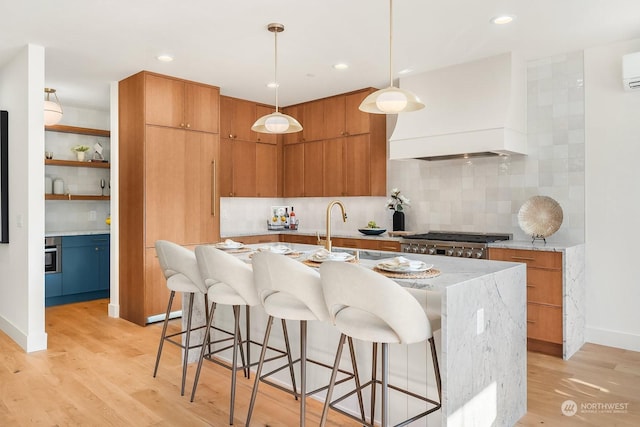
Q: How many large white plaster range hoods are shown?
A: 1